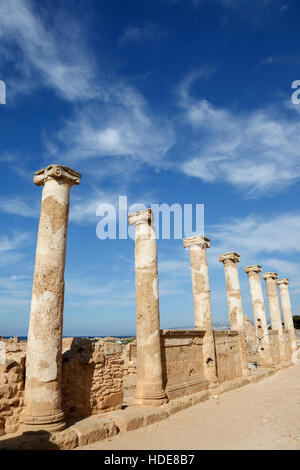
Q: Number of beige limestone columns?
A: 7